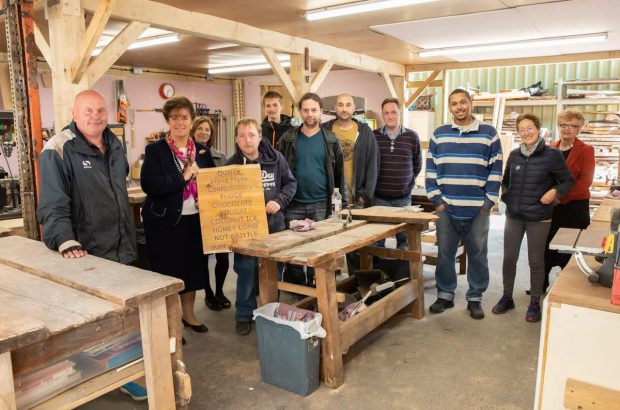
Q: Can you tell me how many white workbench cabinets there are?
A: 1